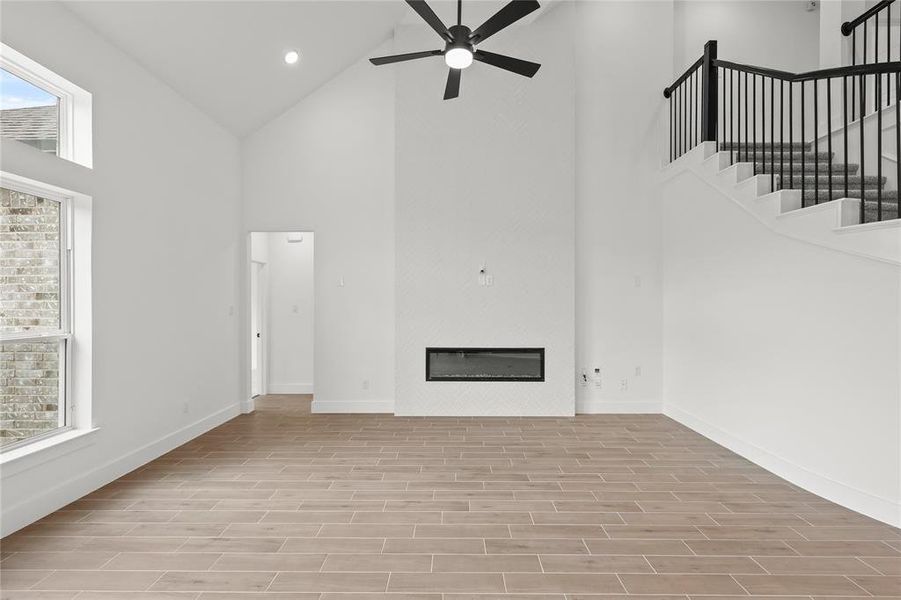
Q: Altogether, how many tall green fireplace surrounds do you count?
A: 0